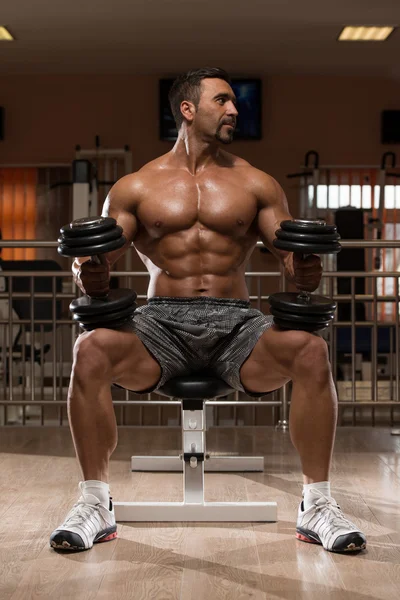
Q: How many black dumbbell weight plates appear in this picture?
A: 12